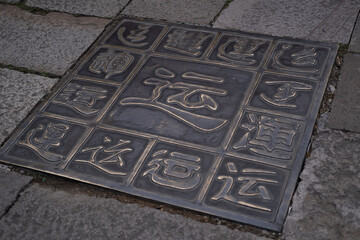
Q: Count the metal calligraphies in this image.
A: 13